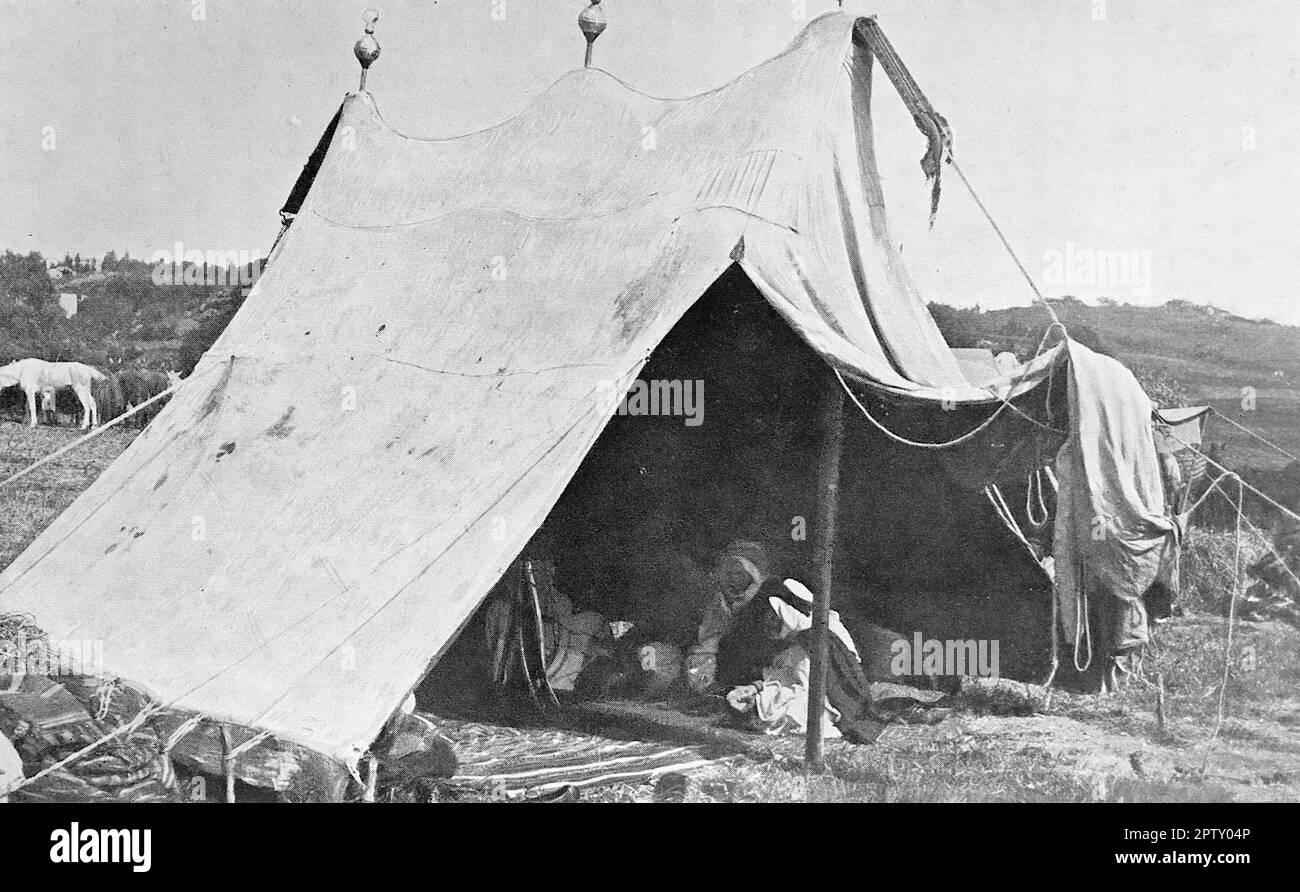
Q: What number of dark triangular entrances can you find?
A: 1